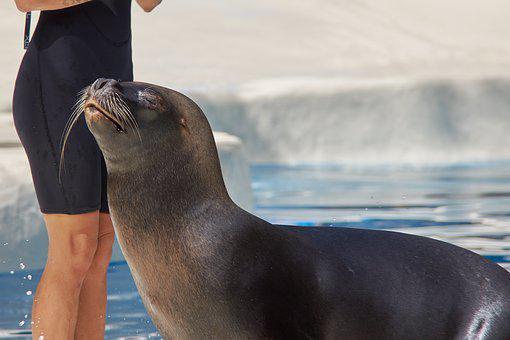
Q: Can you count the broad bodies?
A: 1